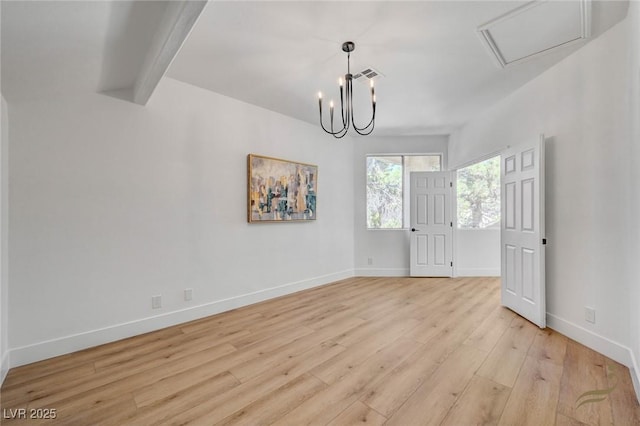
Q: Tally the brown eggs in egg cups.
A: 0